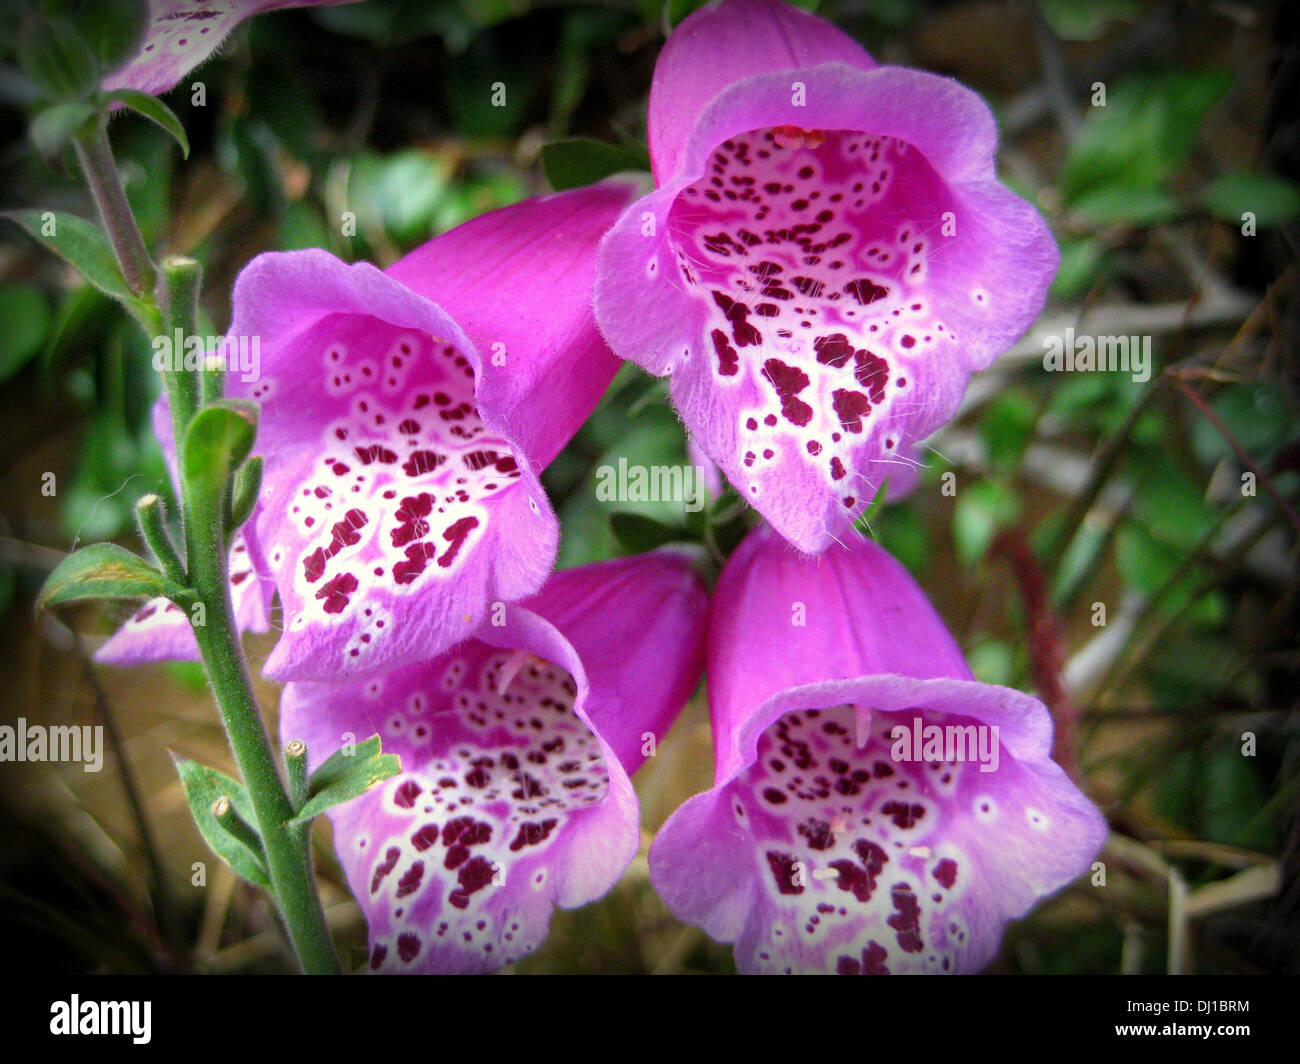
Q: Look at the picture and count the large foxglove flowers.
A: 4